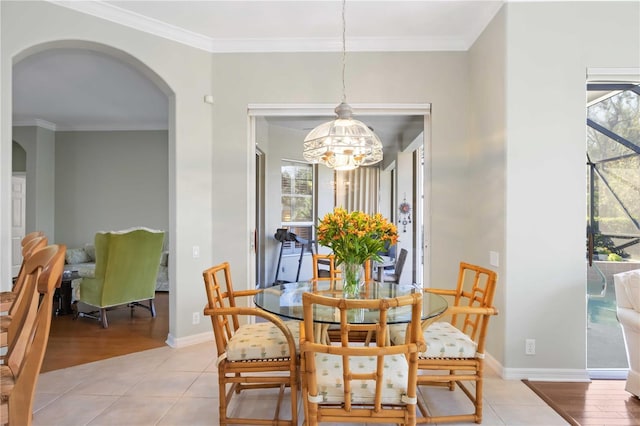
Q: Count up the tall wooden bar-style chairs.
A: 3